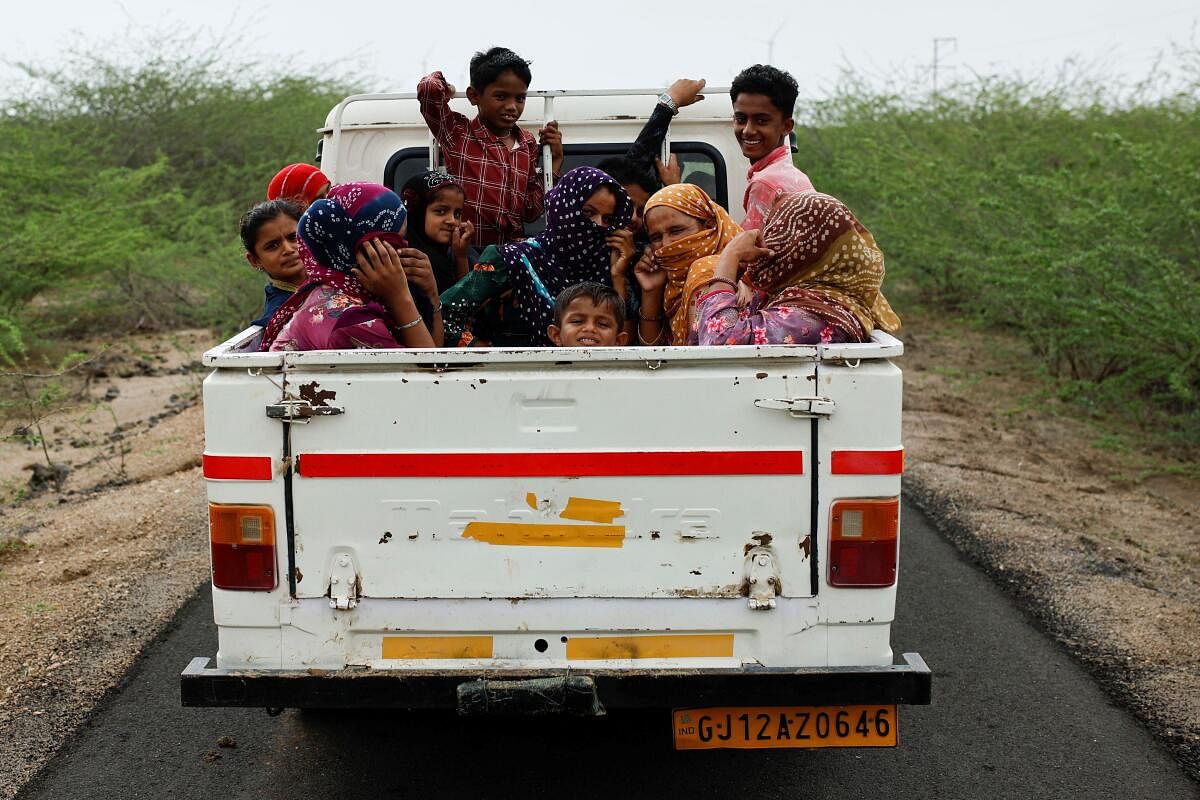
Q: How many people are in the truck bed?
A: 11